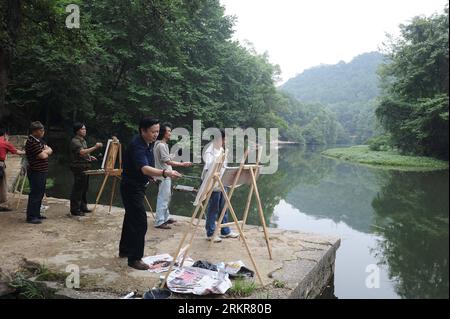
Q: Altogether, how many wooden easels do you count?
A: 4